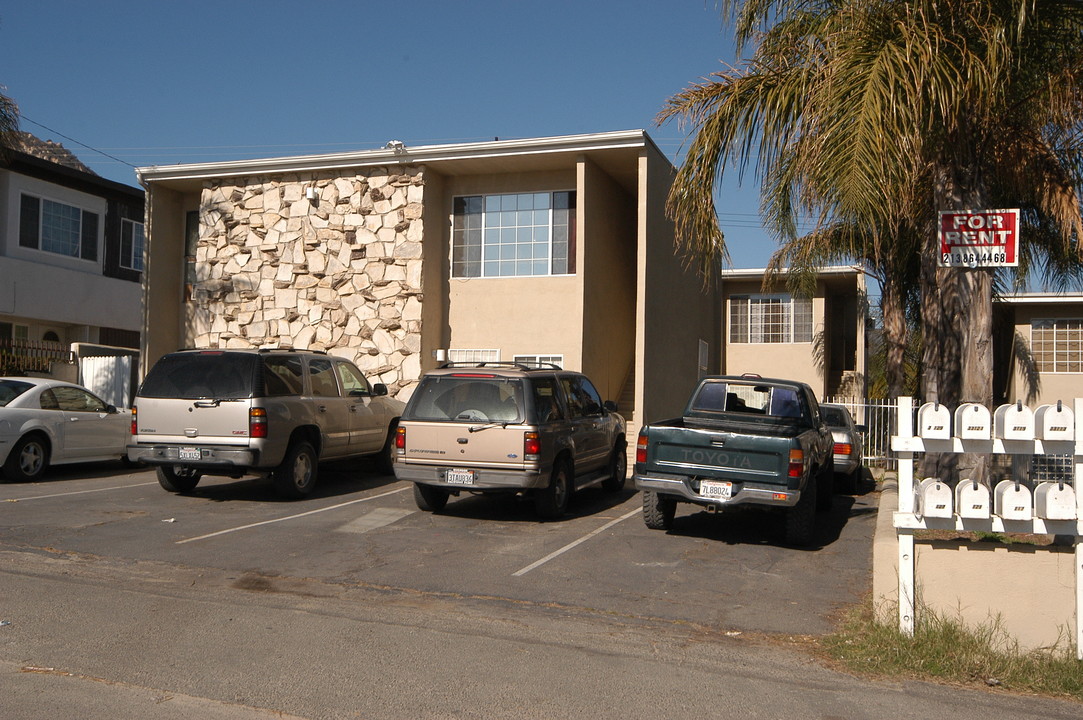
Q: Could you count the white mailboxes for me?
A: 8